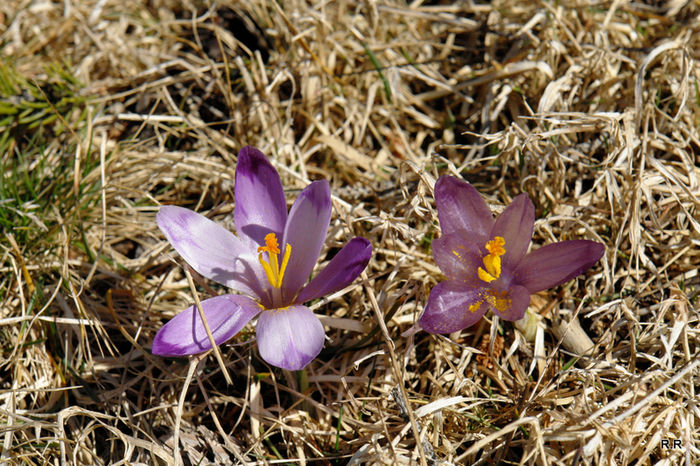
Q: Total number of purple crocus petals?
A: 12